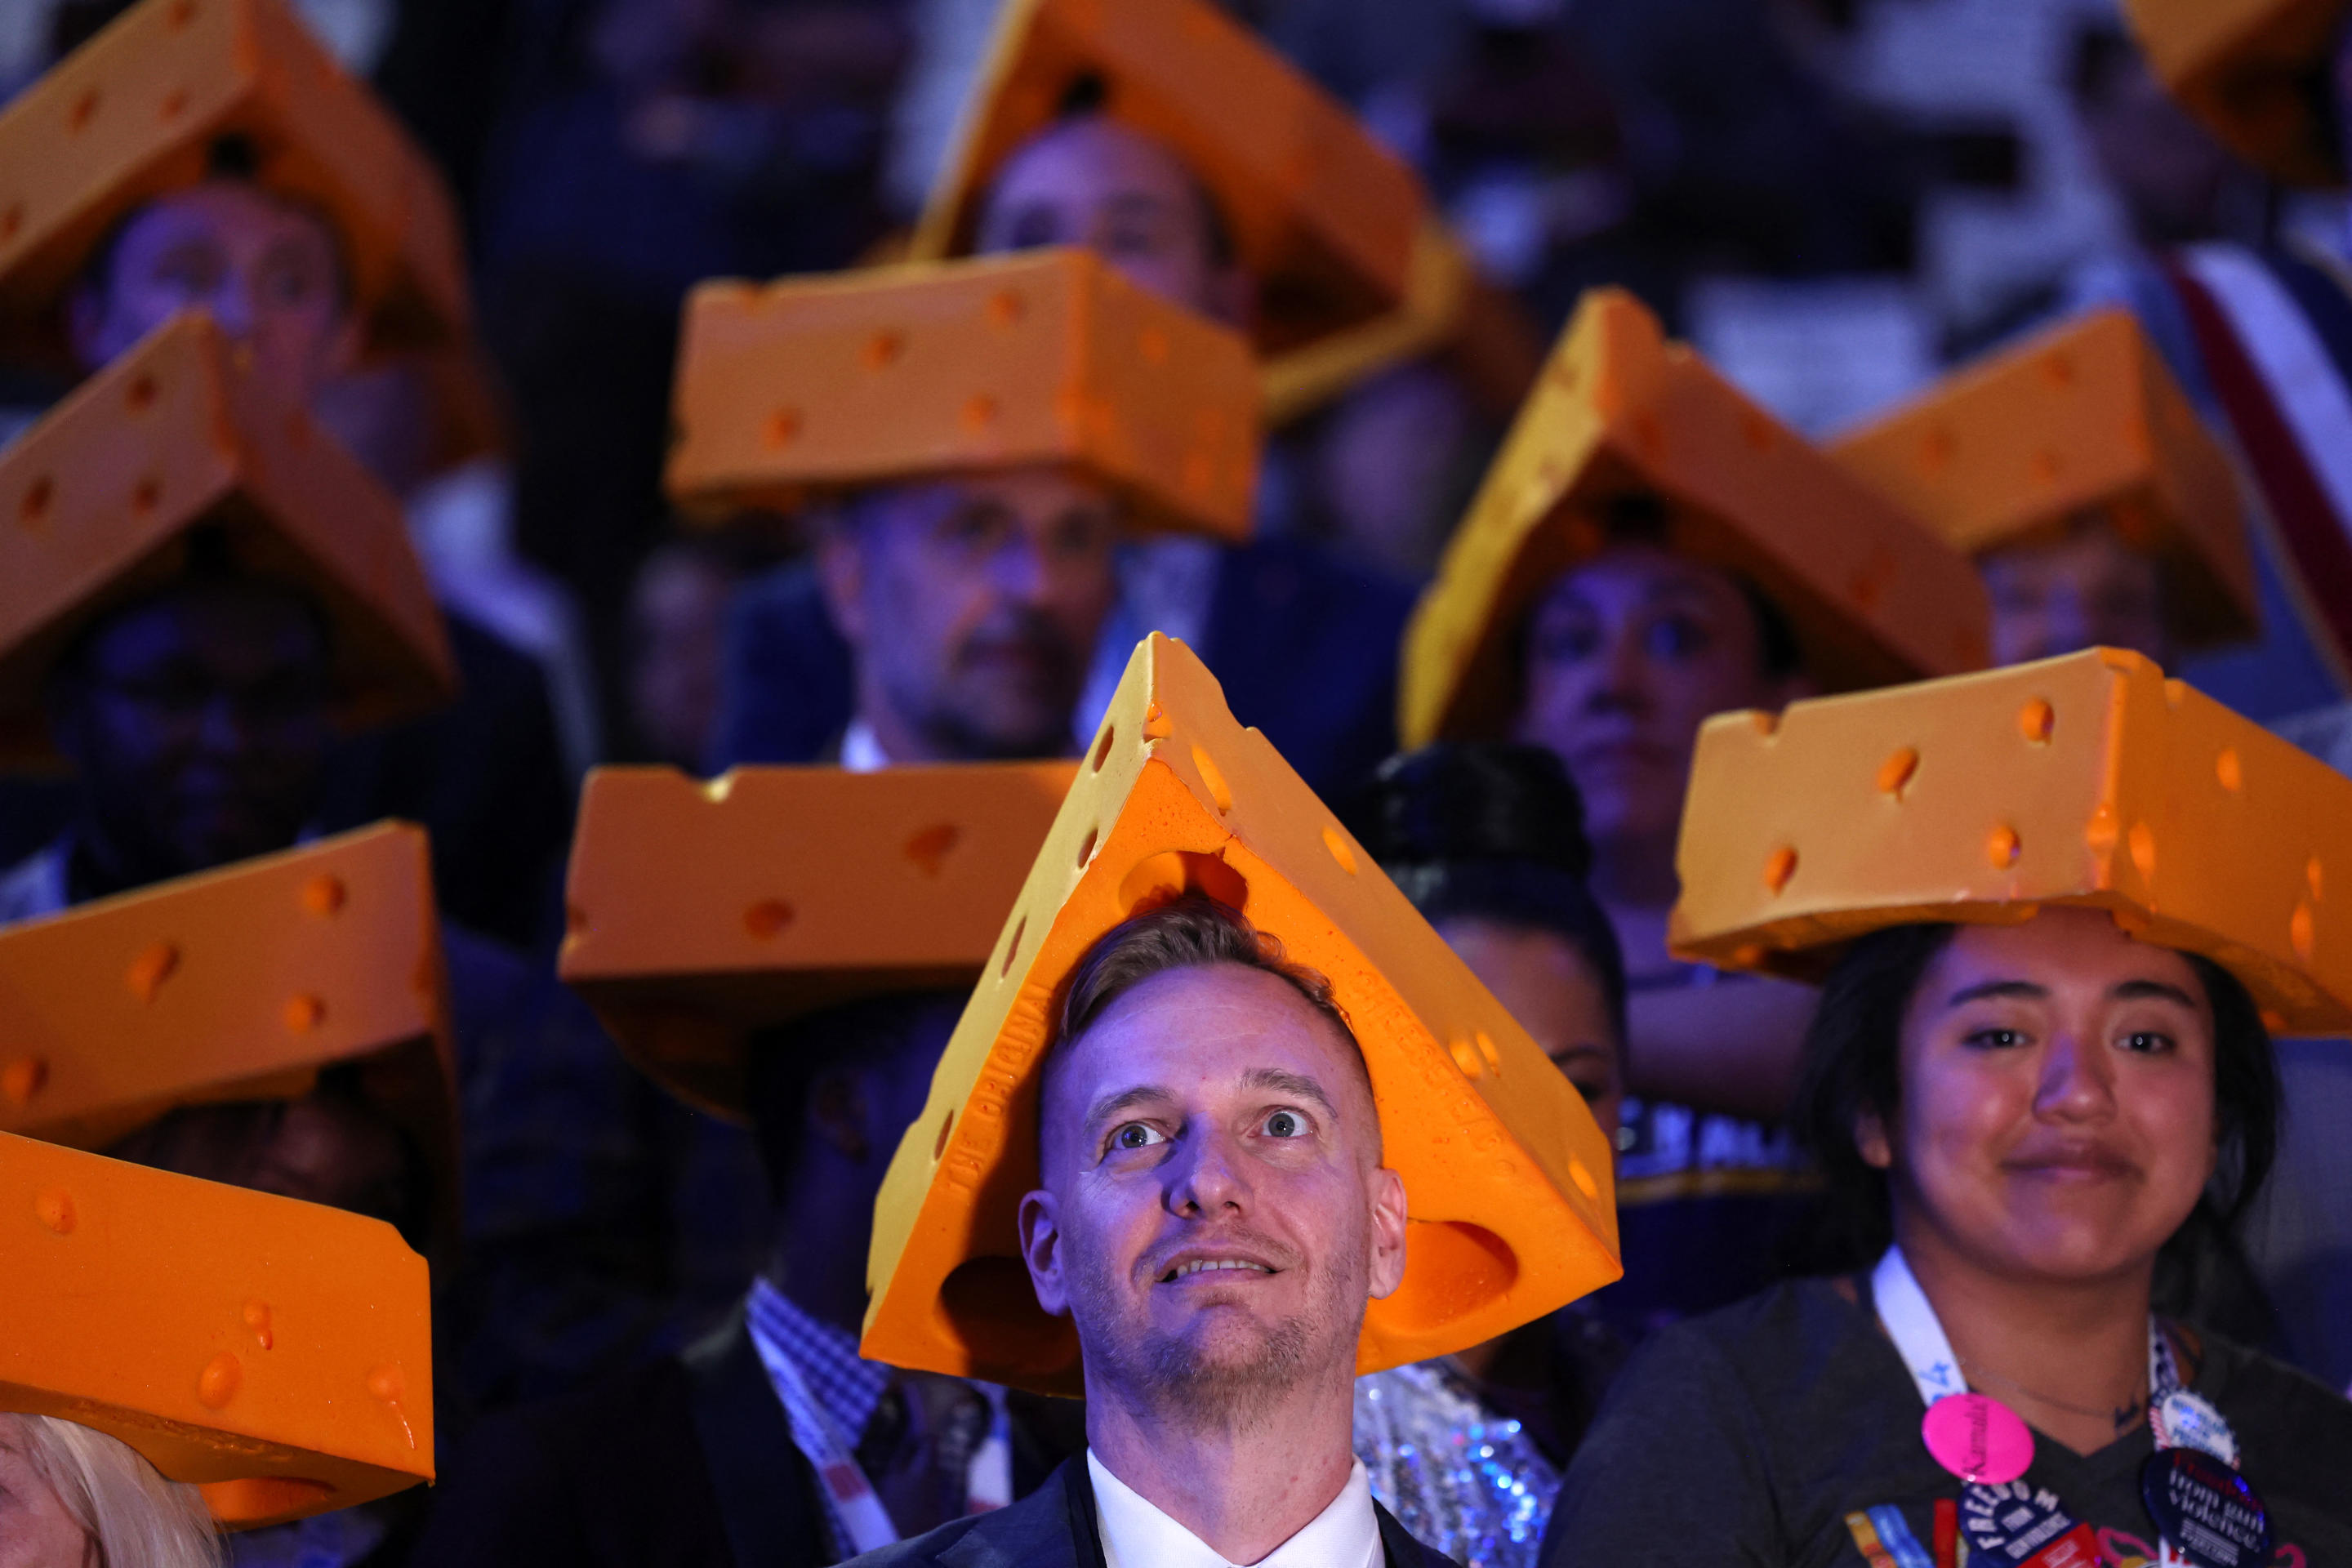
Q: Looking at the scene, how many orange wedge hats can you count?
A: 12